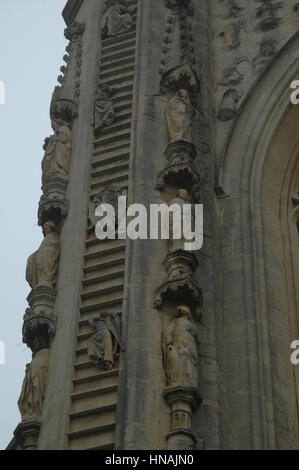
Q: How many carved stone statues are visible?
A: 10